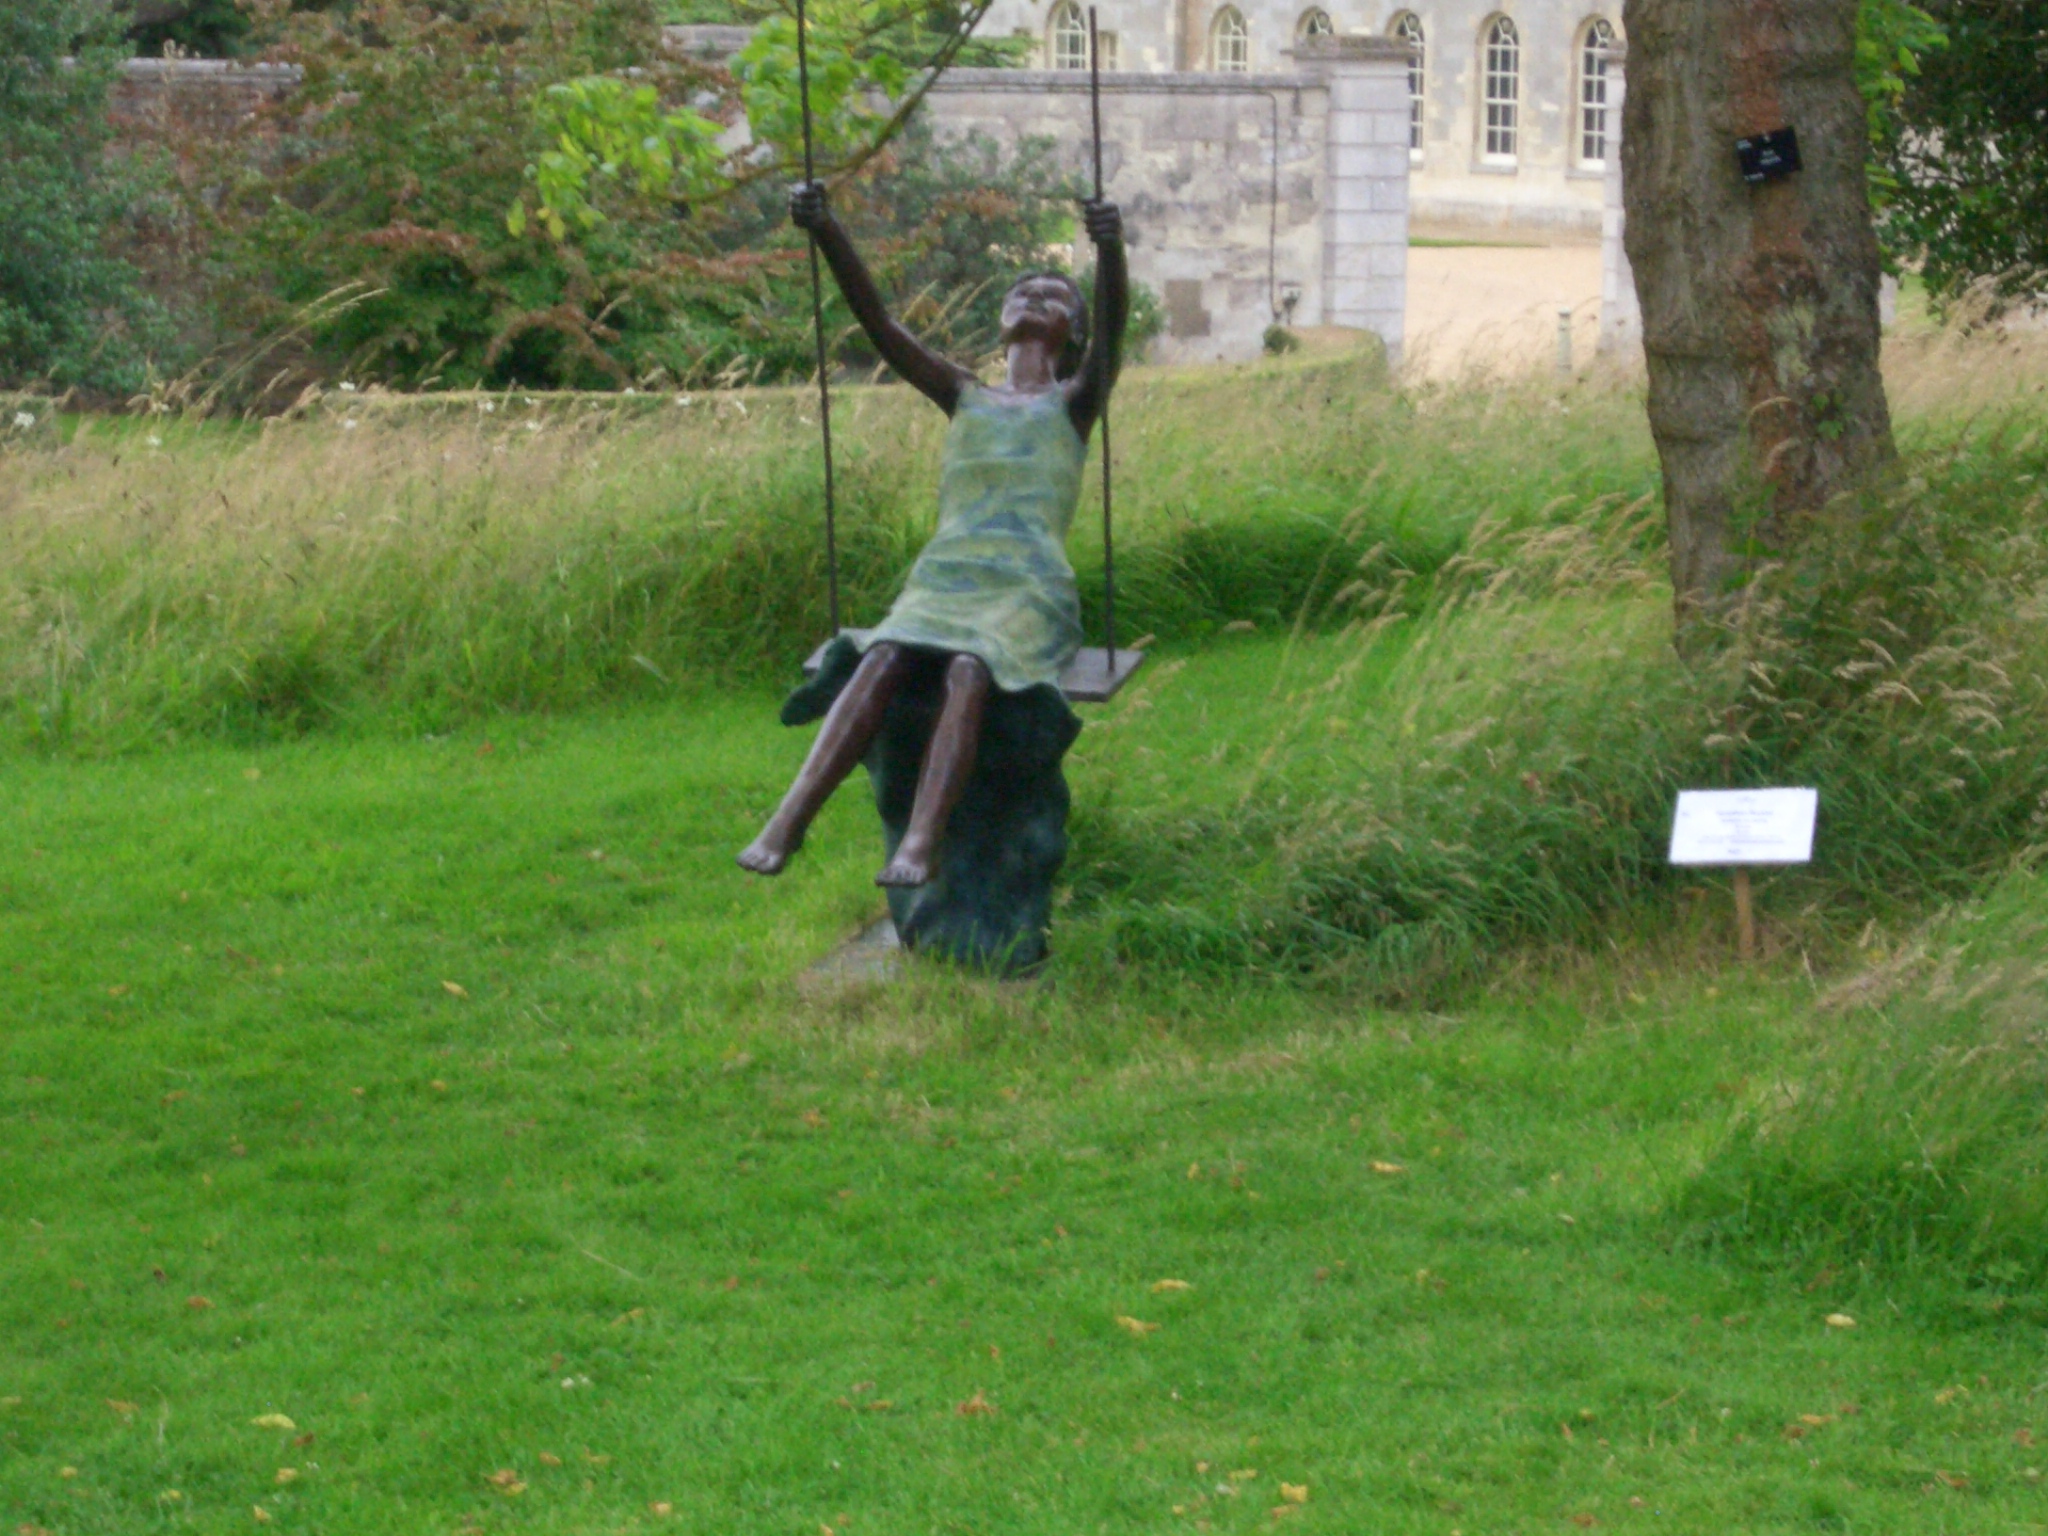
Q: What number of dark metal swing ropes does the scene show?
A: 2